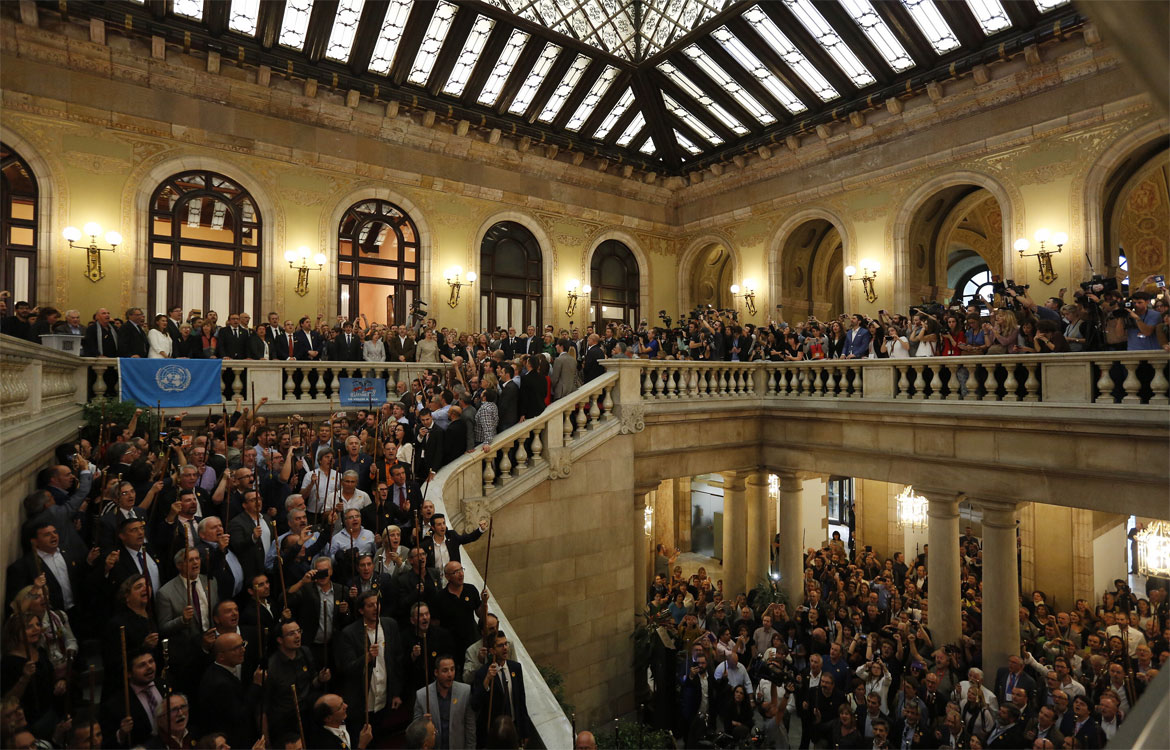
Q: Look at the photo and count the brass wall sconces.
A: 7